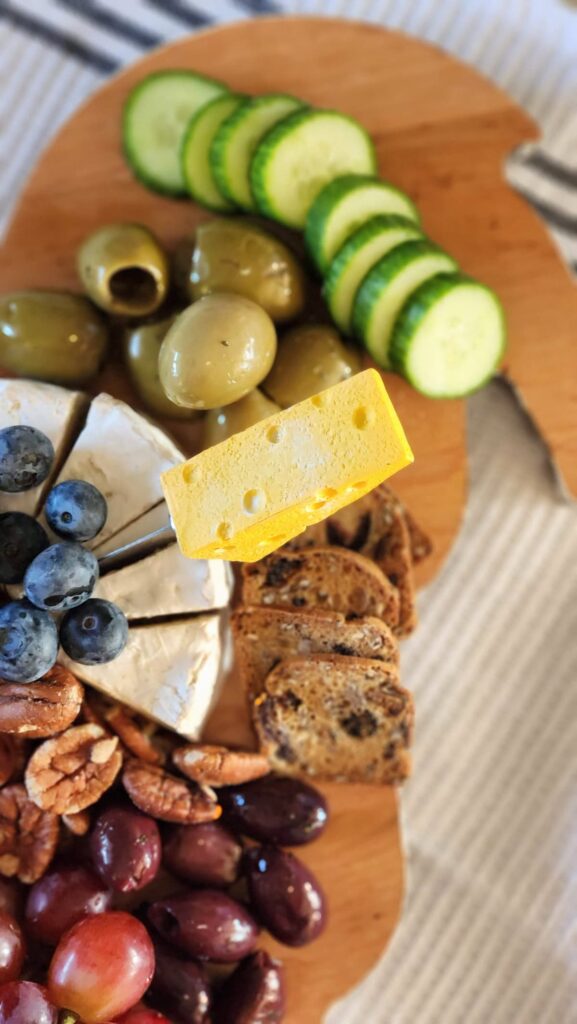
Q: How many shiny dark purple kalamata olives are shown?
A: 7